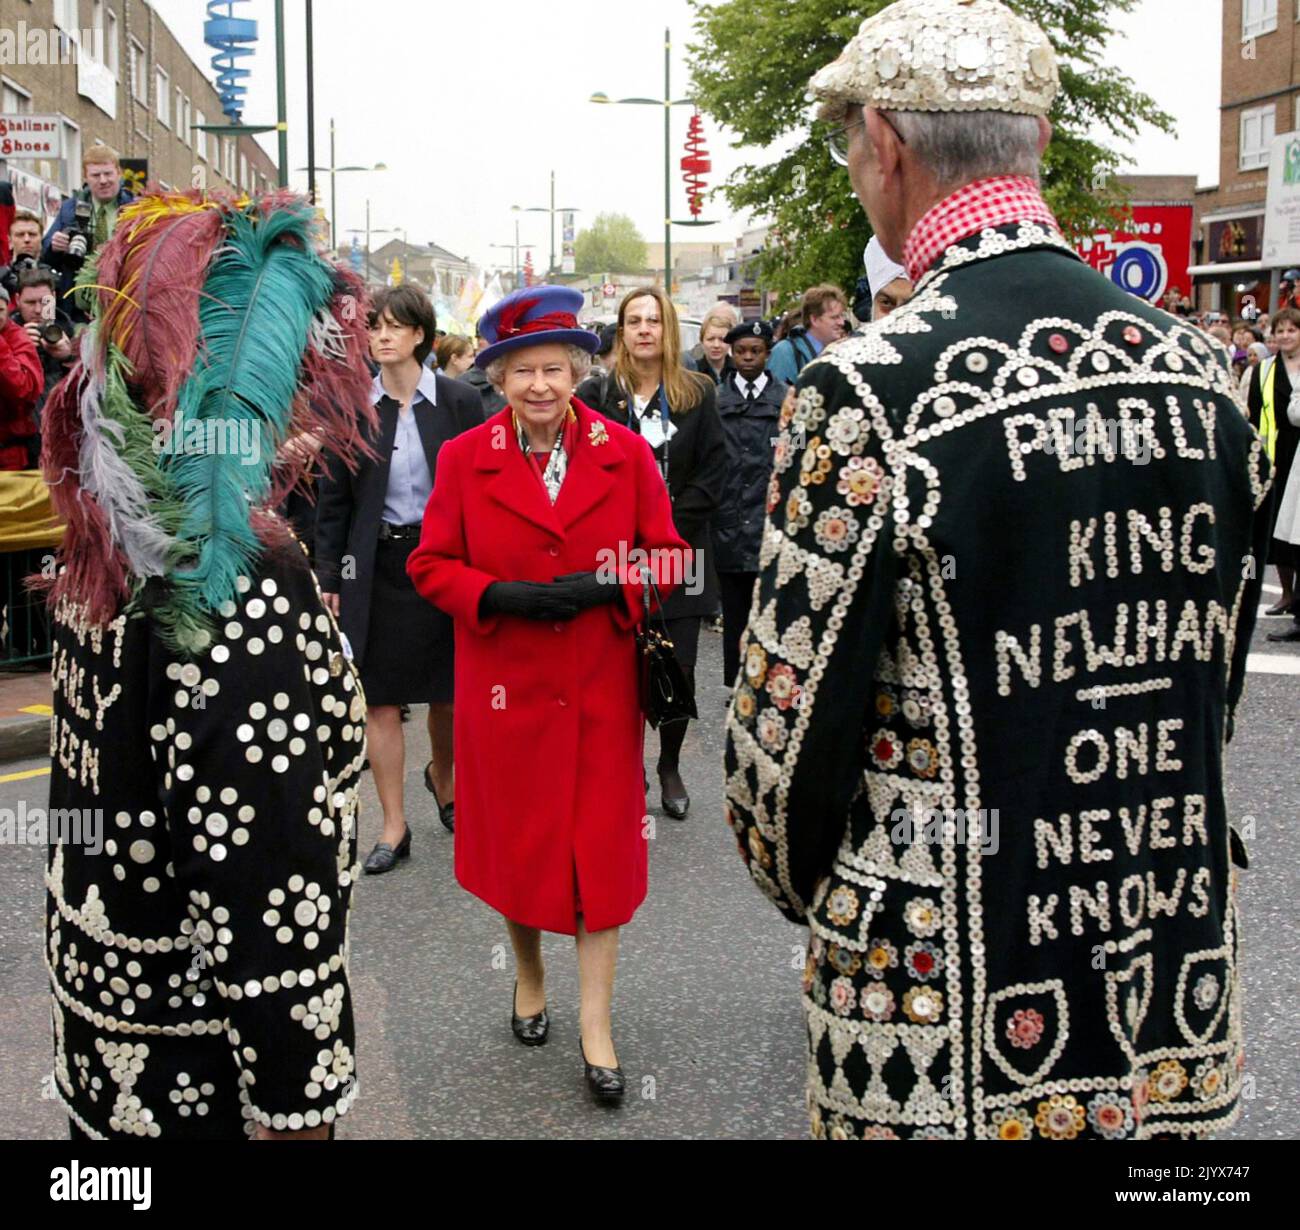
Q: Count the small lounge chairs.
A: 0